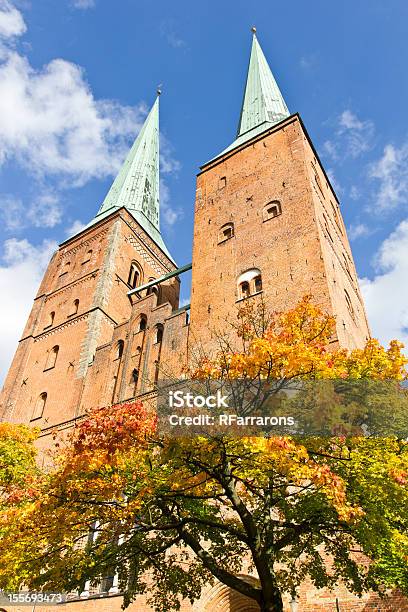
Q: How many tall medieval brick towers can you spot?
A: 2